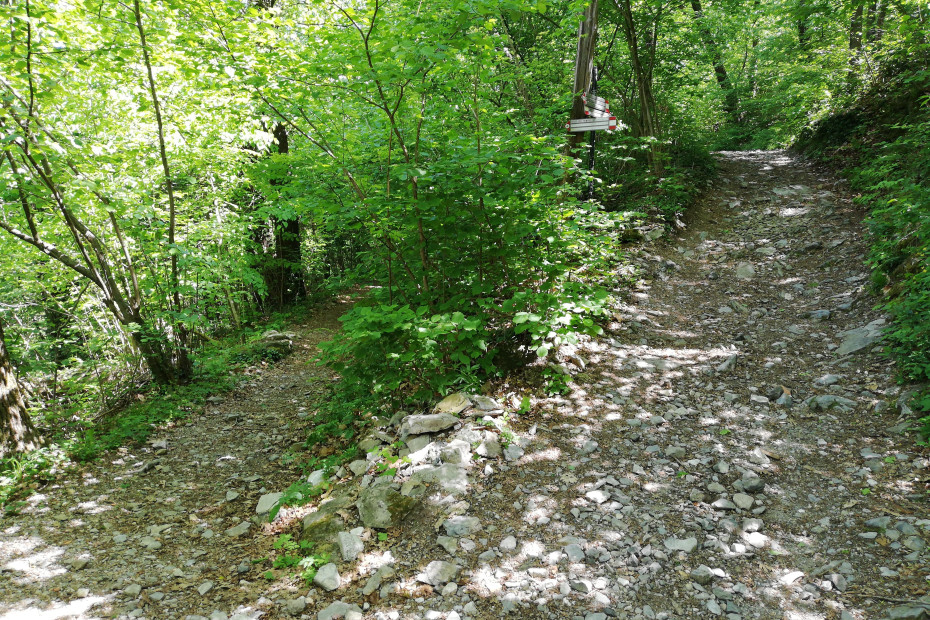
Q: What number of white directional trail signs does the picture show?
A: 3